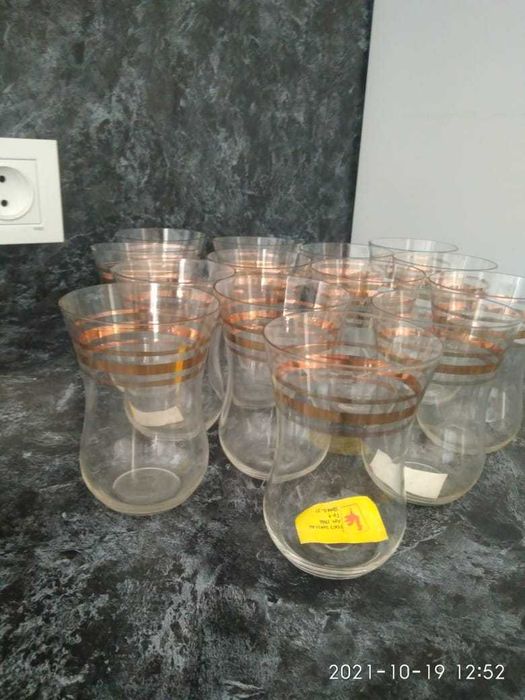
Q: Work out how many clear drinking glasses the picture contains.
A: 14